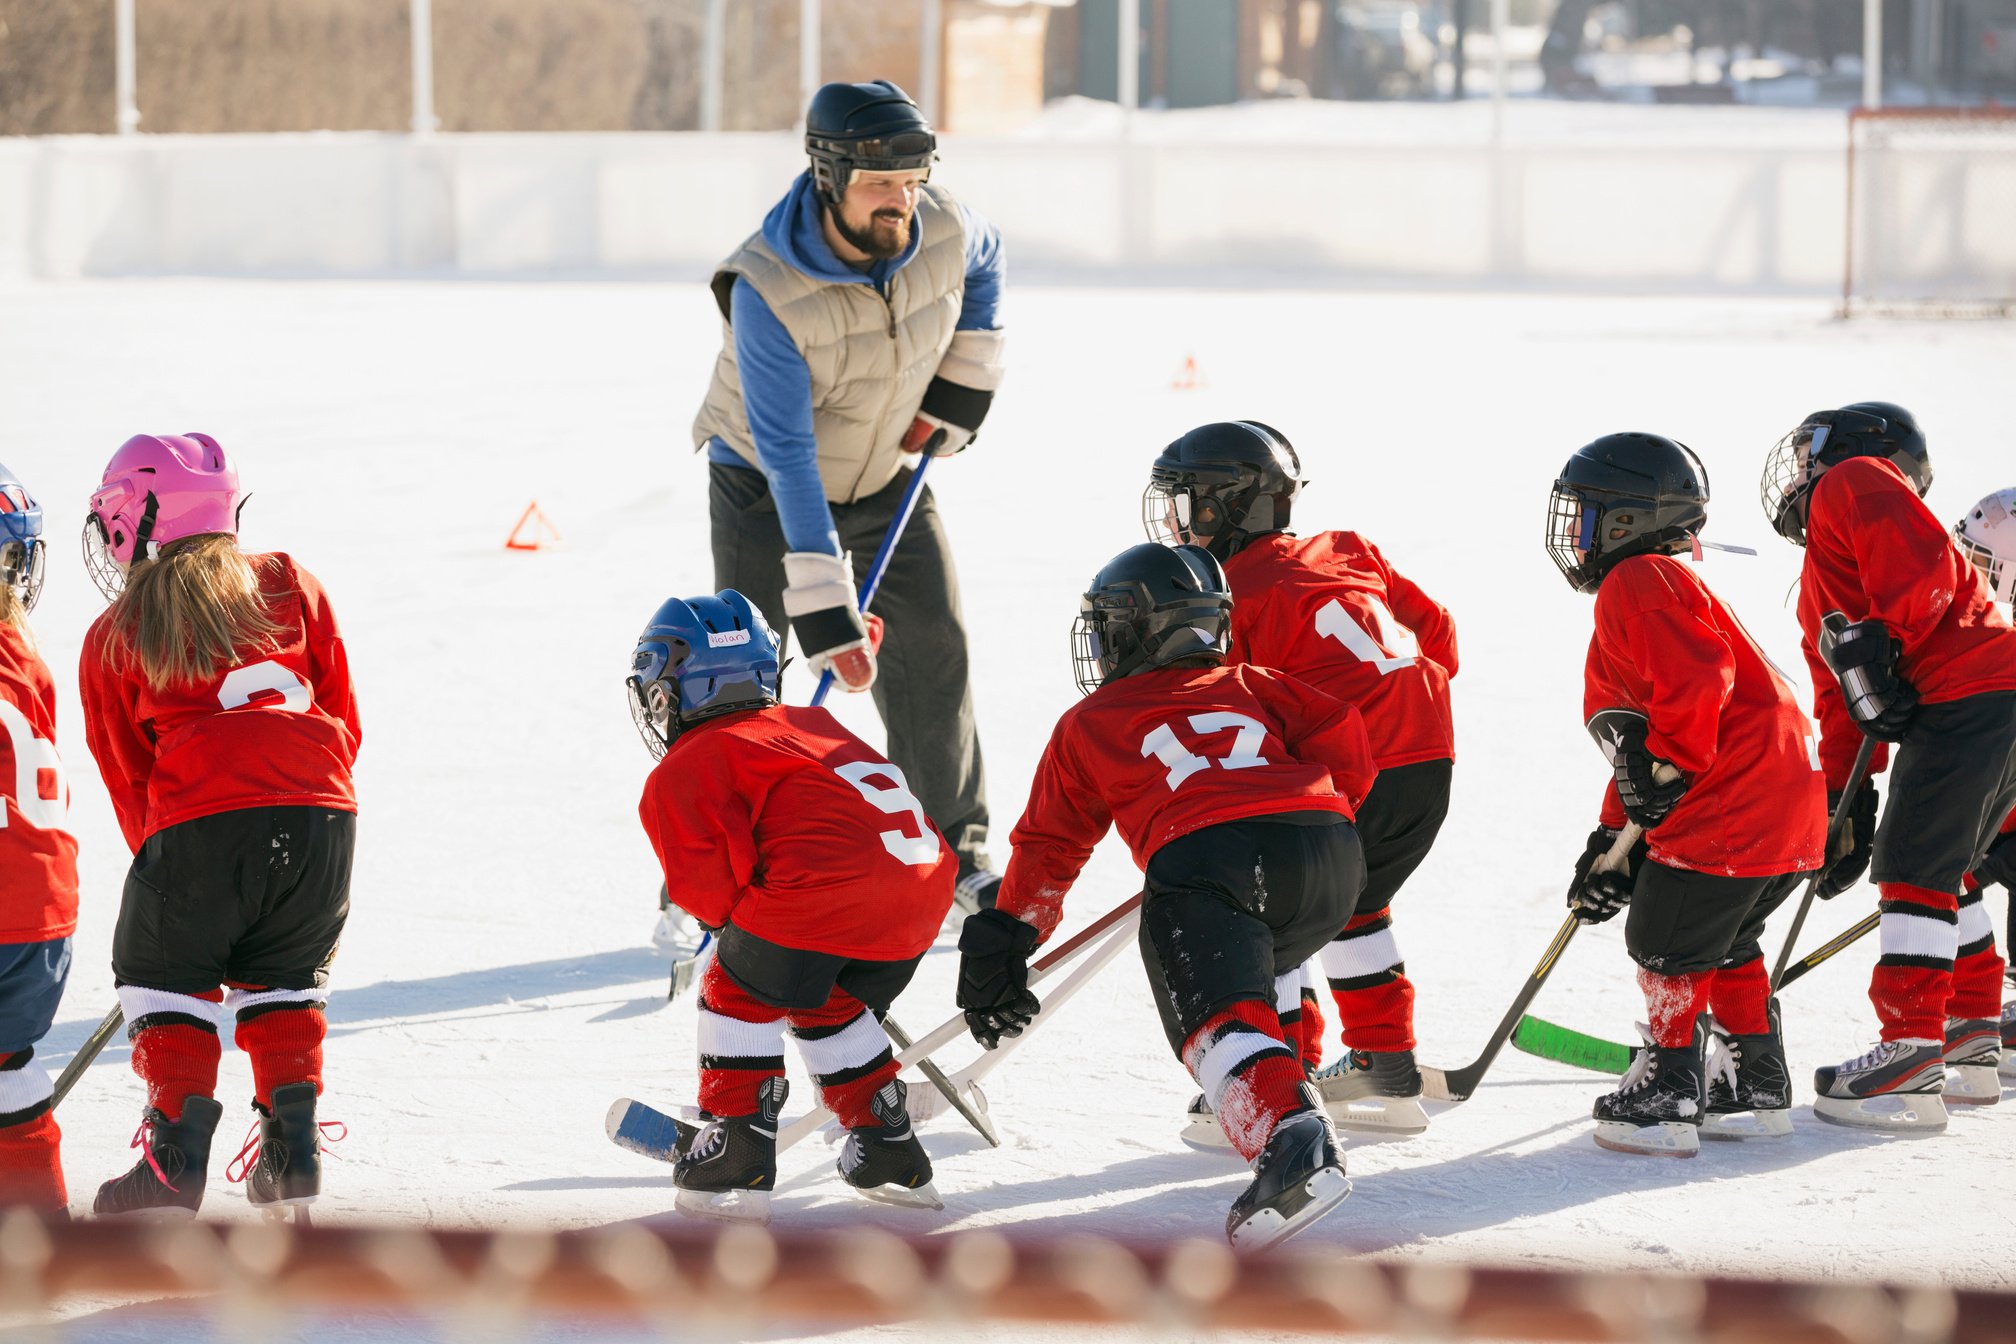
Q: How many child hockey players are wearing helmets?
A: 8